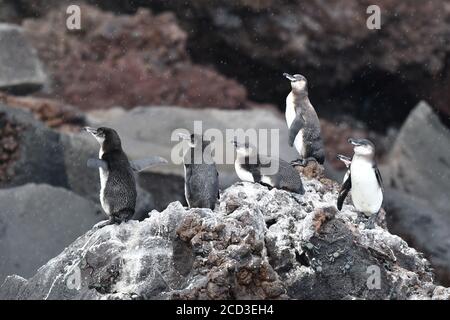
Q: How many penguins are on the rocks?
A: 6